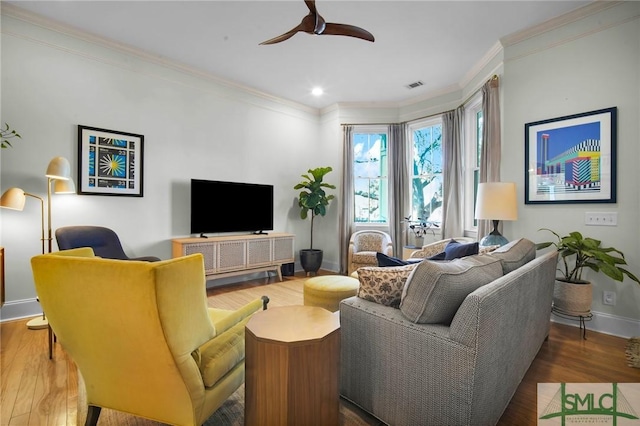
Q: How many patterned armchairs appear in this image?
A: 2